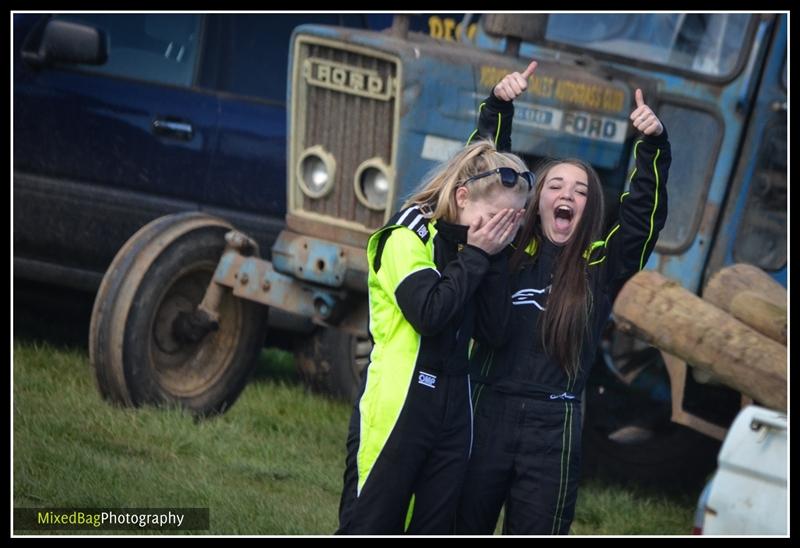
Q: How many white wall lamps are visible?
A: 0